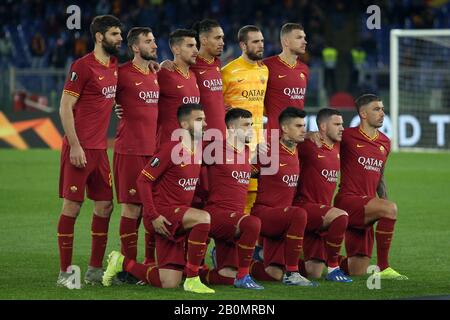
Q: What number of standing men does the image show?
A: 6